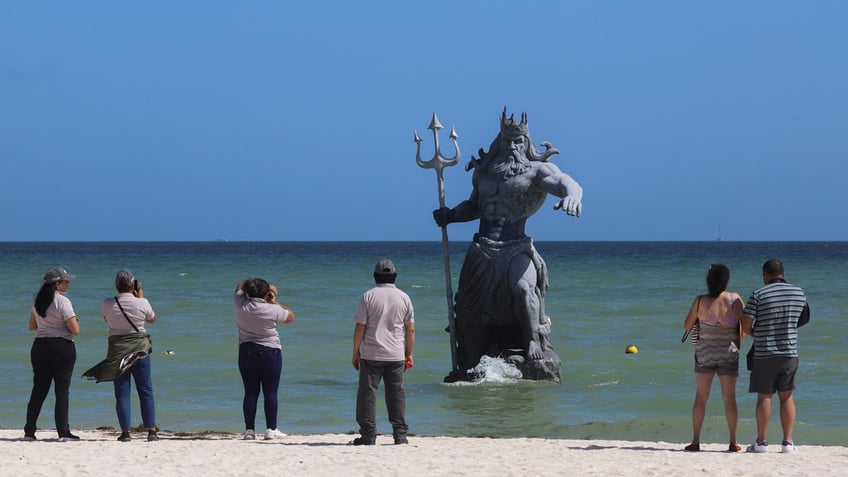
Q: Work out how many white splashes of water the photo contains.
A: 1